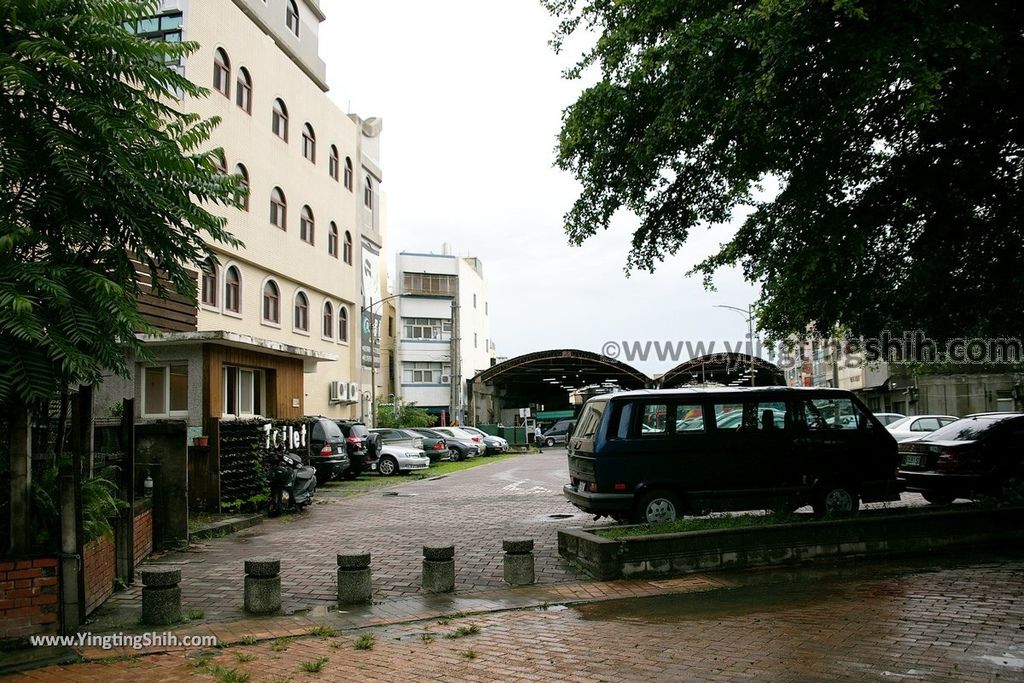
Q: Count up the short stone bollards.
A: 5